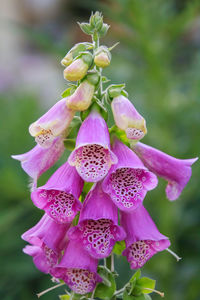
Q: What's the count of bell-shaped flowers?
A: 11